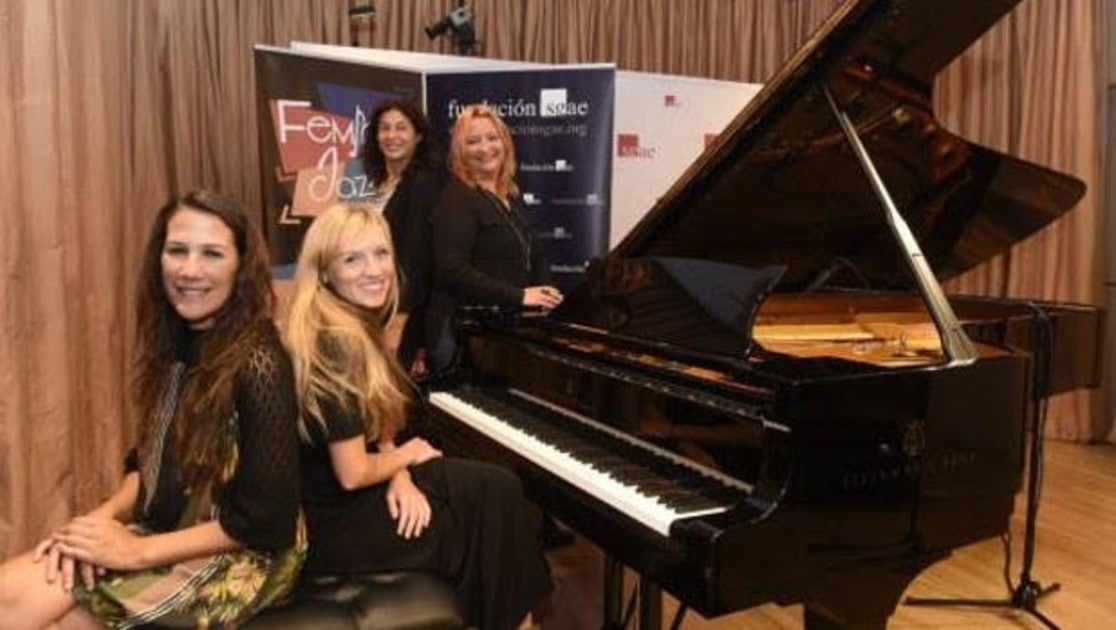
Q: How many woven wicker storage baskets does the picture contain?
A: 0